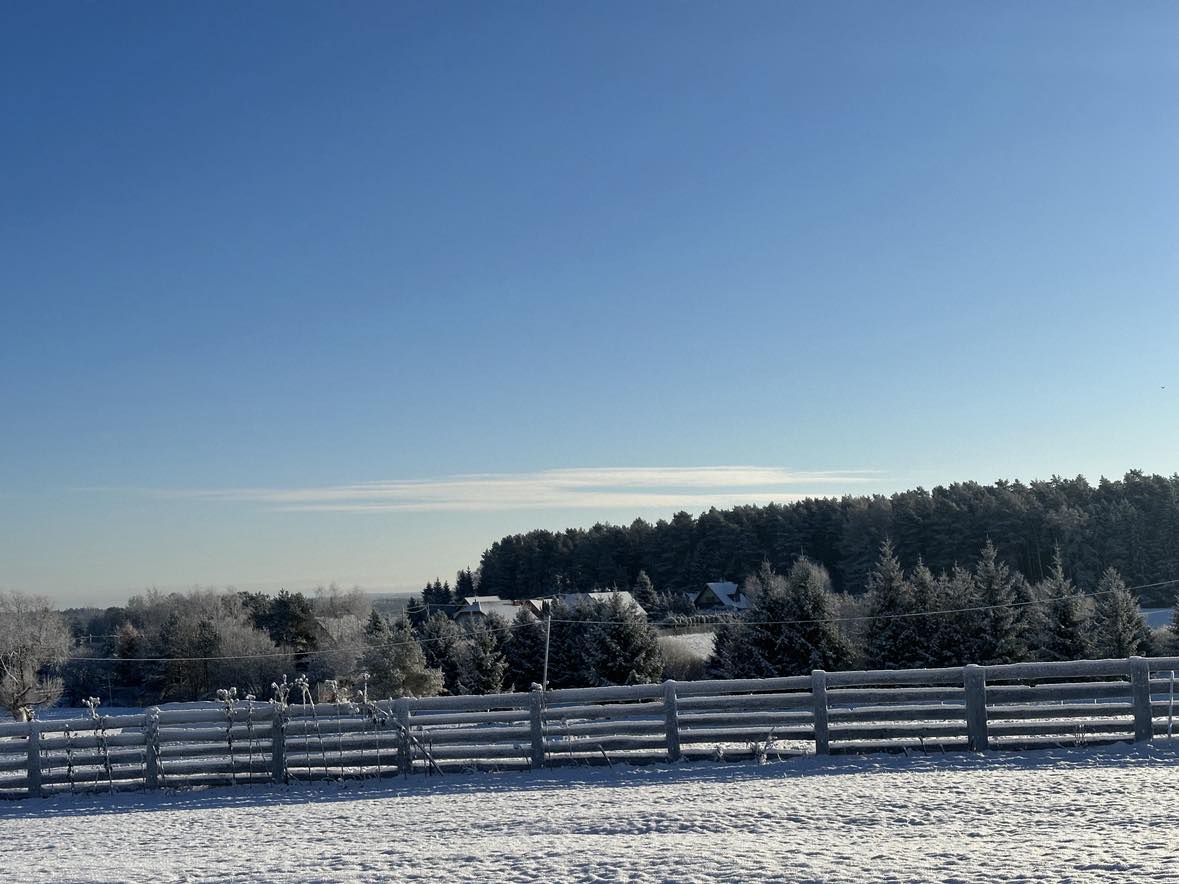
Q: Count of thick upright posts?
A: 9